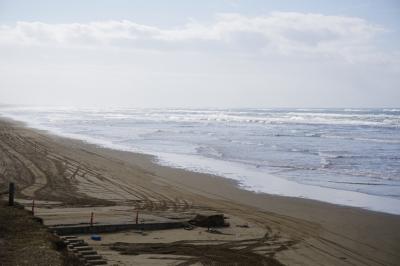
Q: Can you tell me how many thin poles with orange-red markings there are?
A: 3